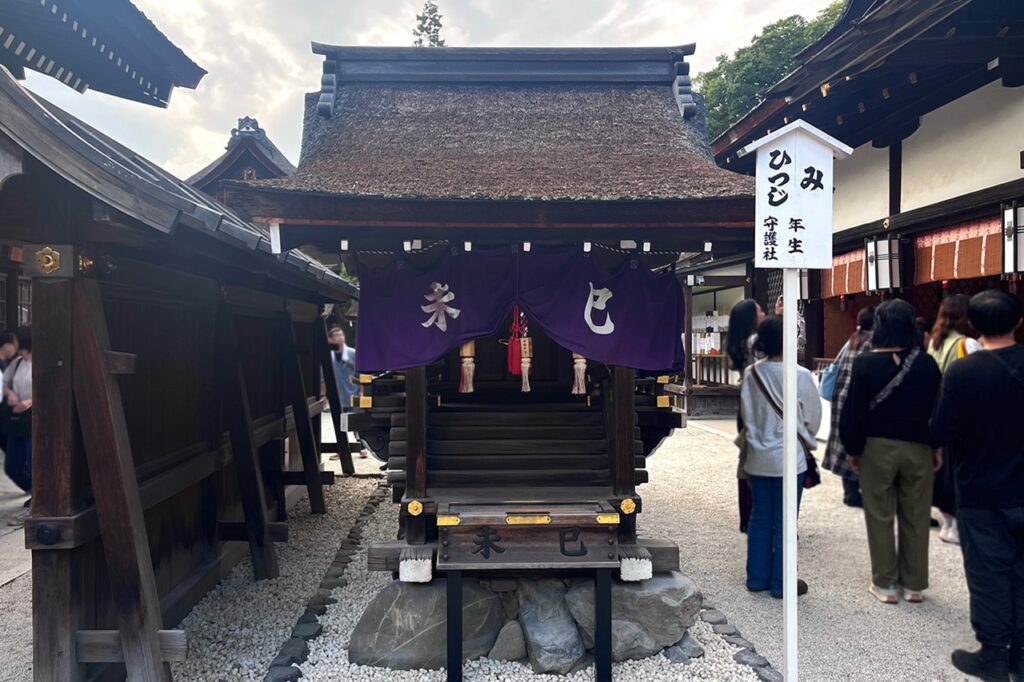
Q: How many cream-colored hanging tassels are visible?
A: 3